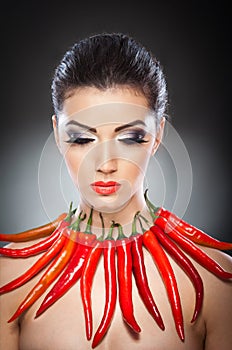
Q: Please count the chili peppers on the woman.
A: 13